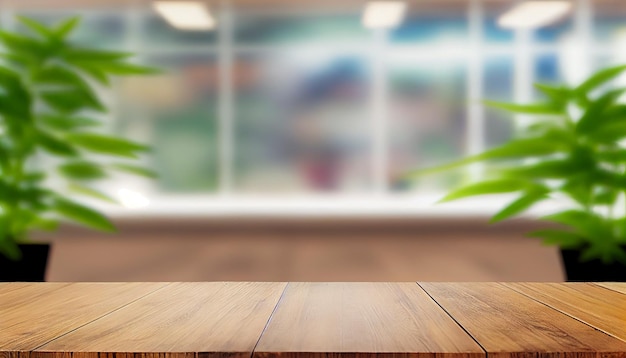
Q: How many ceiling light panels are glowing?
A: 3